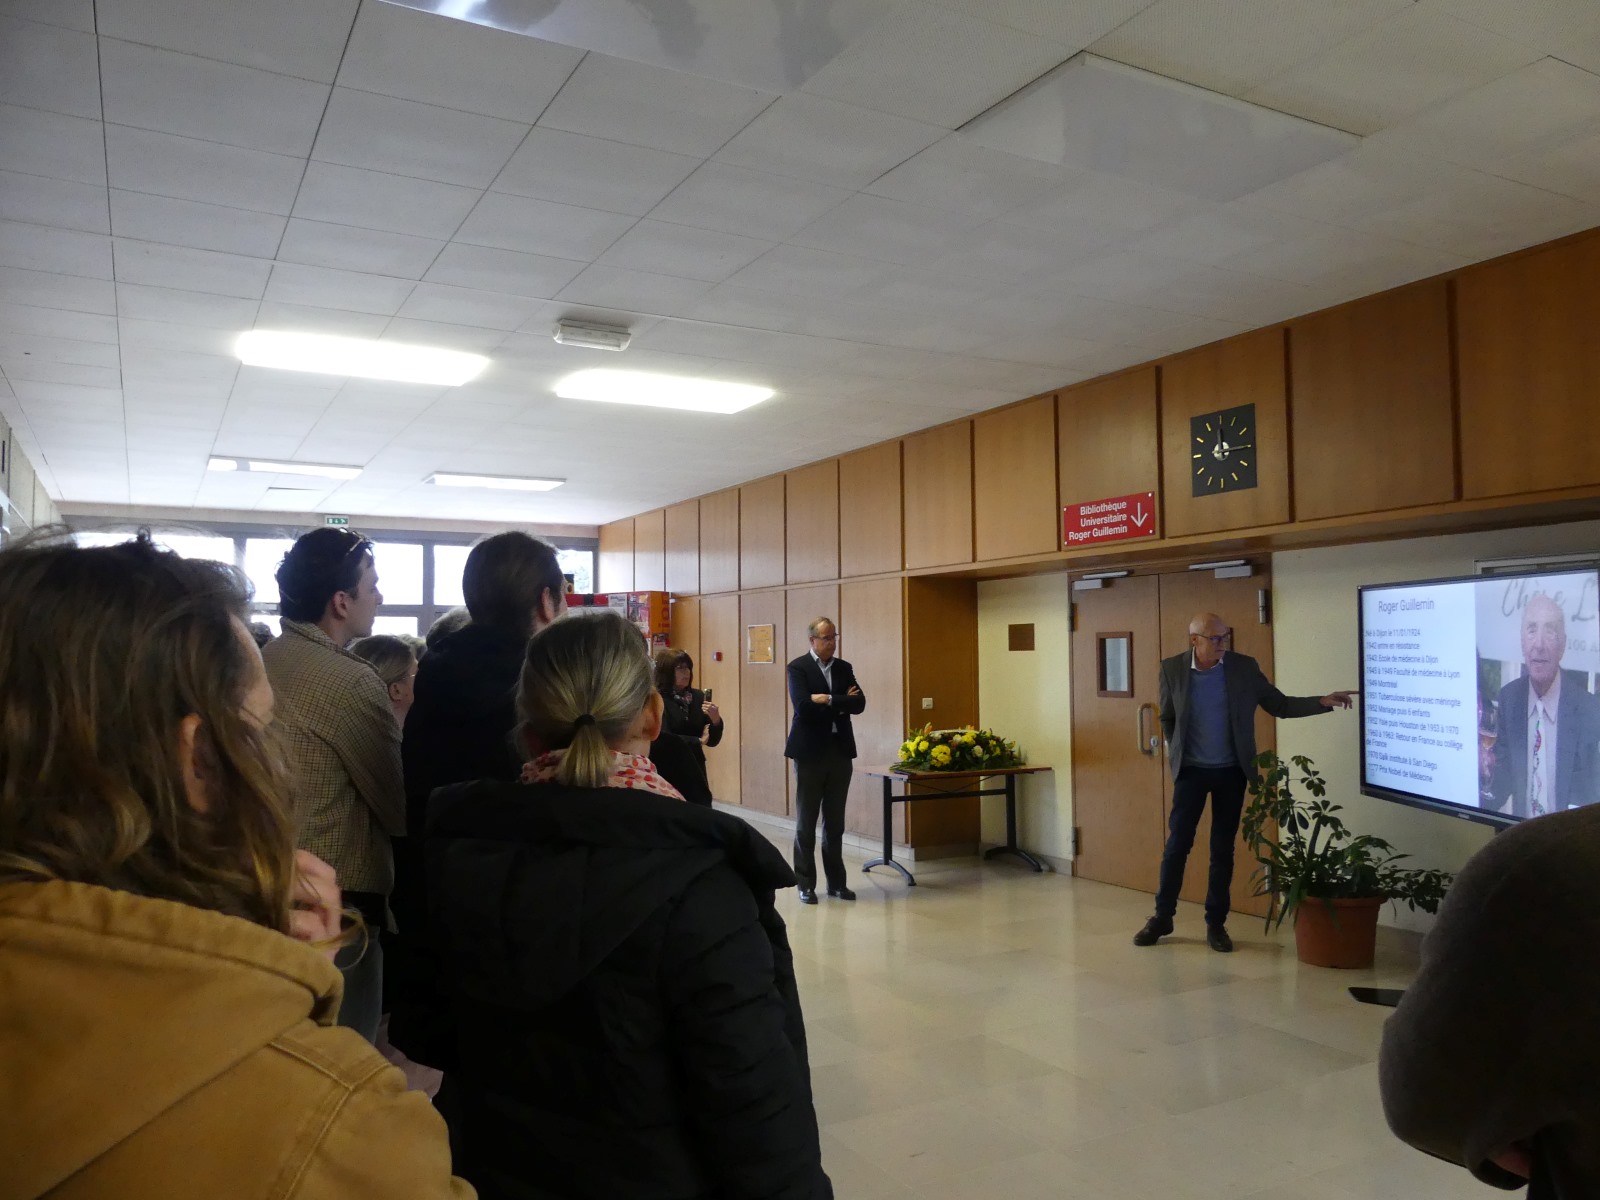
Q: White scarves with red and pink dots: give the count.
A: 1